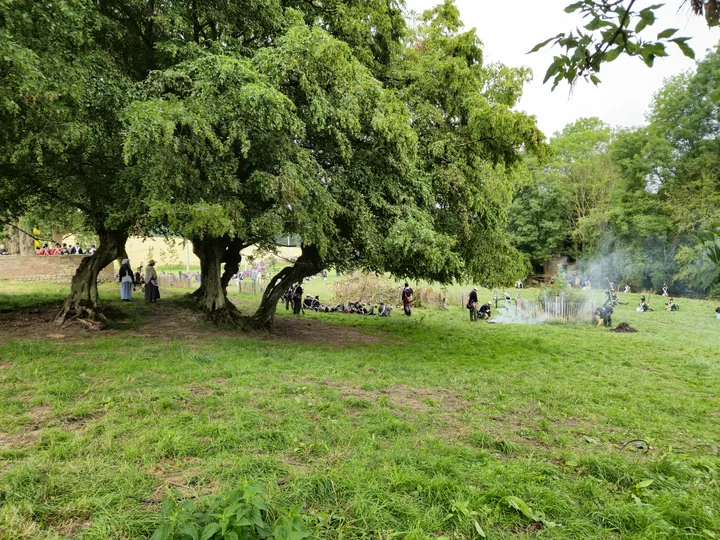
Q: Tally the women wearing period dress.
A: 2